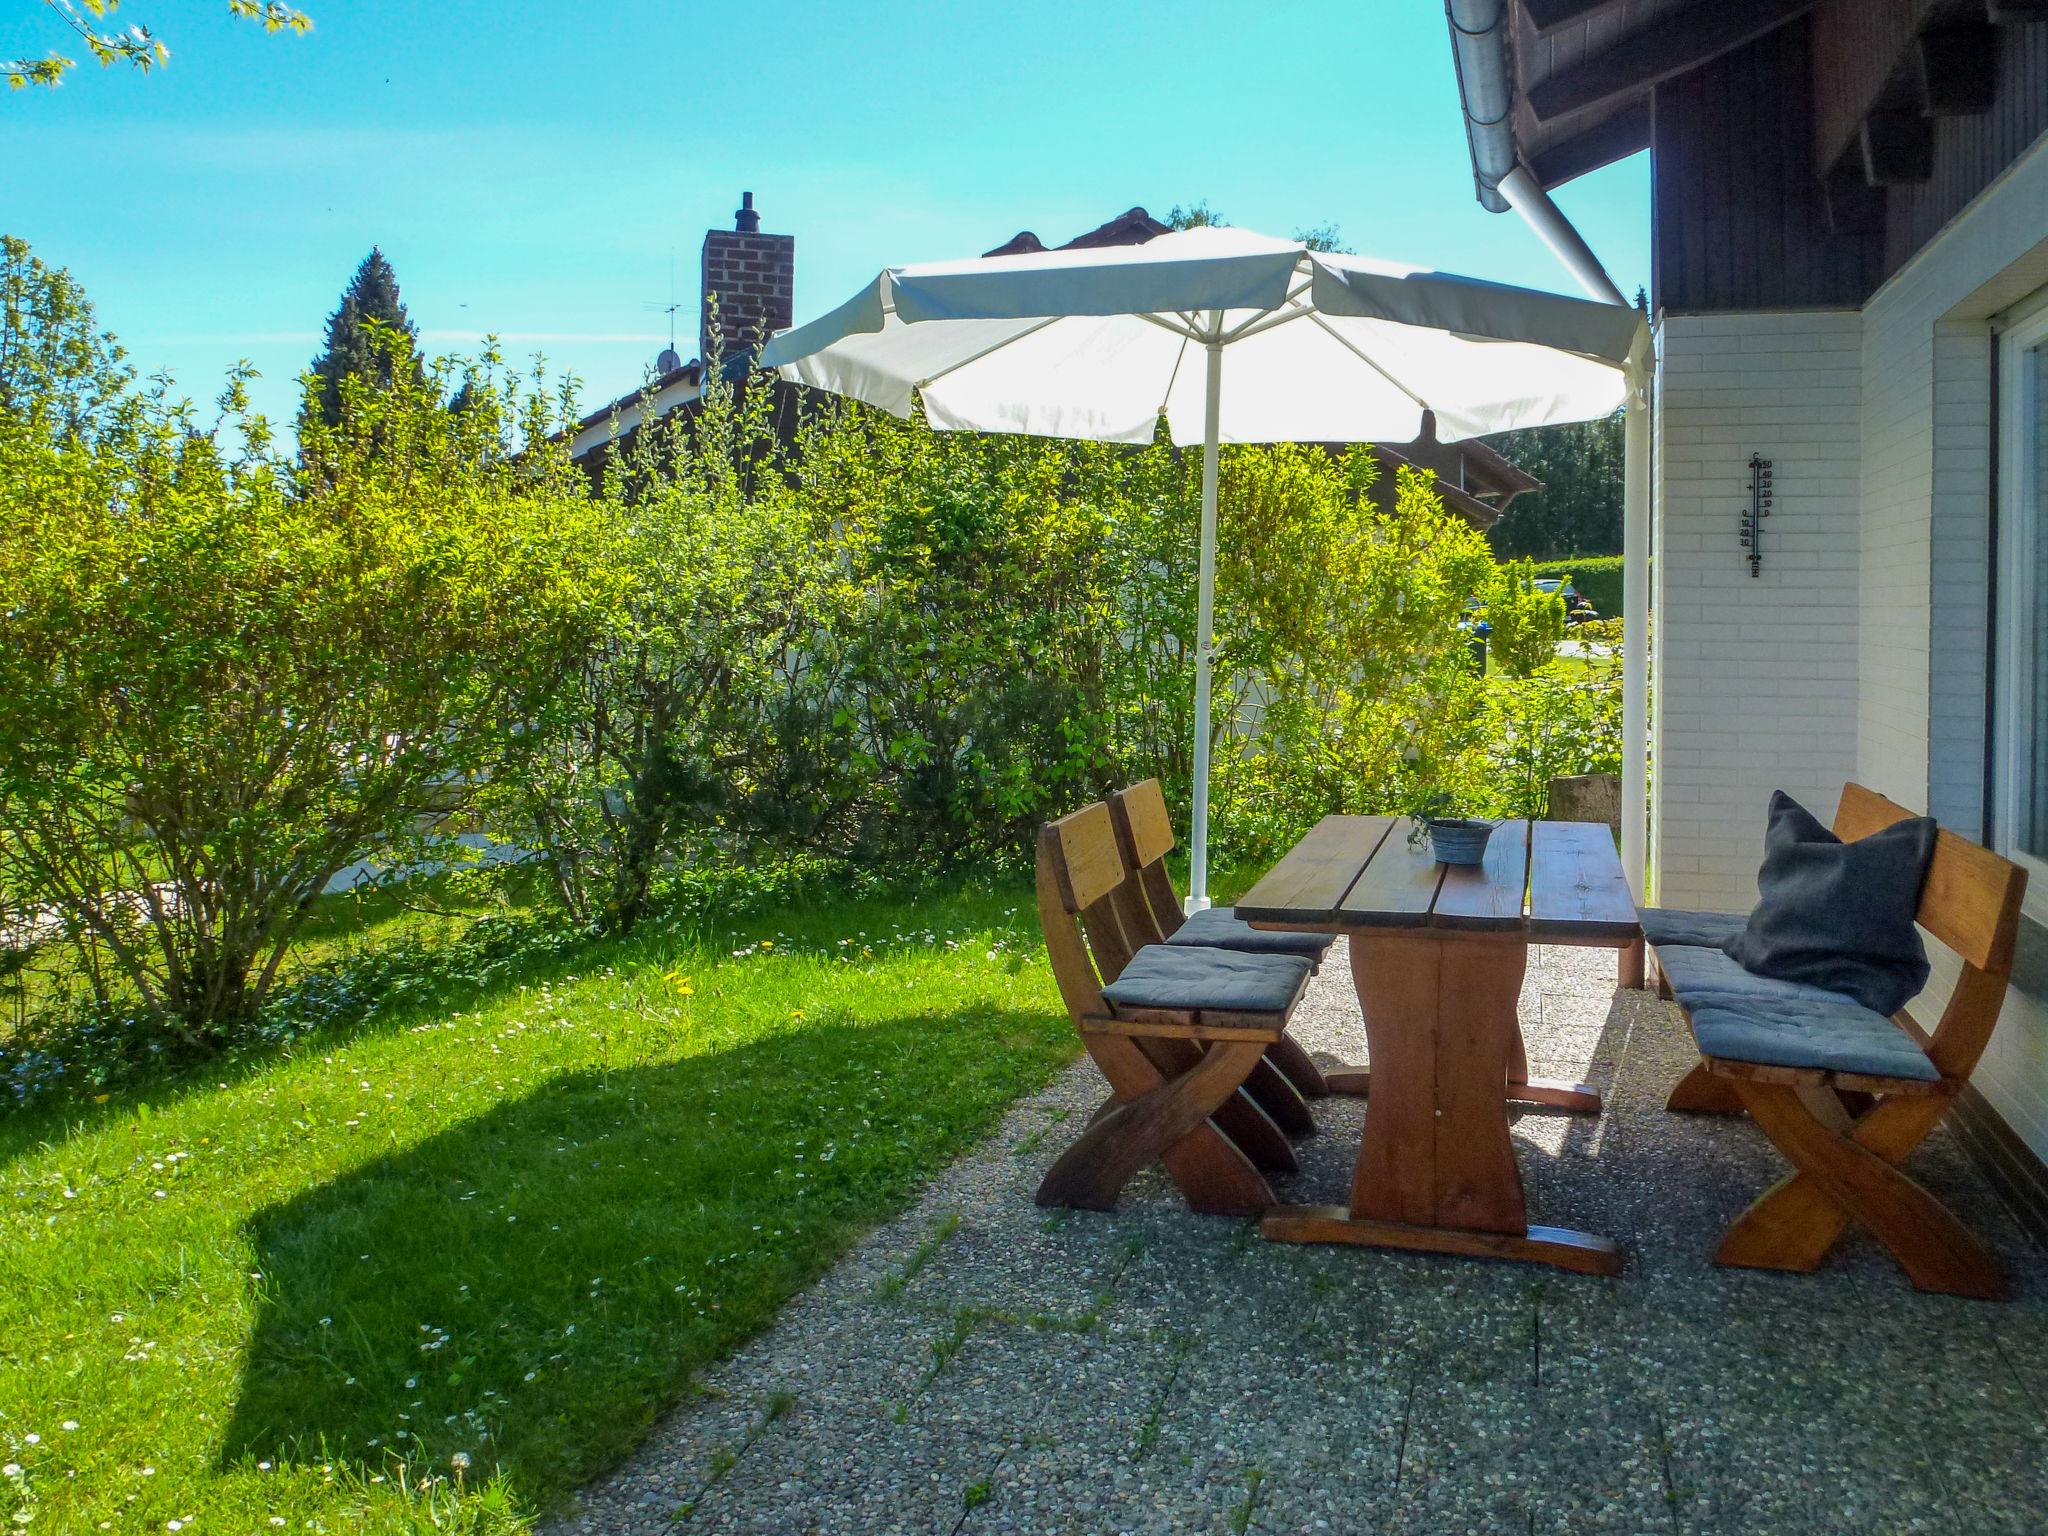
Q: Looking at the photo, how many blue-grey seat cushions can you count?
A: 5